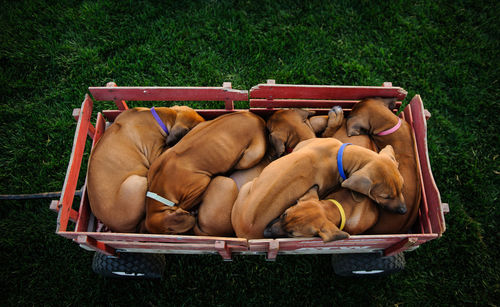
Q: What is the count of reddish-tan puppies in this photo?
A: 6